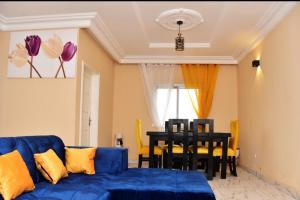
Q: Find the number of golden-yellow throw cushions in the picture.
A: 3